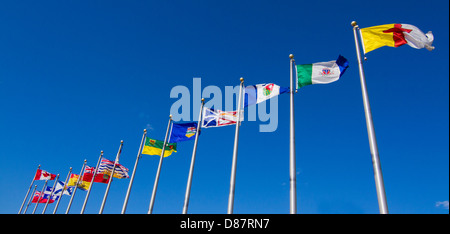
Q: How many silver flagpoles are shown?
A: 14